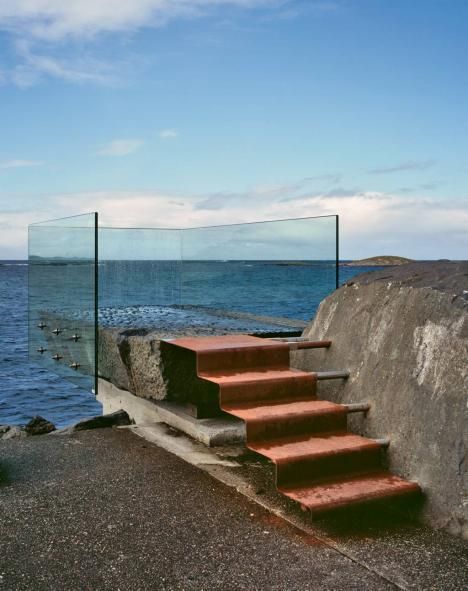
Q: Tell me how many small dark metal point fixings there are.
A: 6